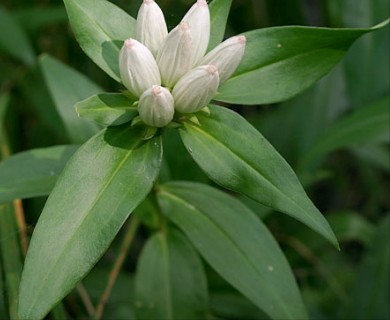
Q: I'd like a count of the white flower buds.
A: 7